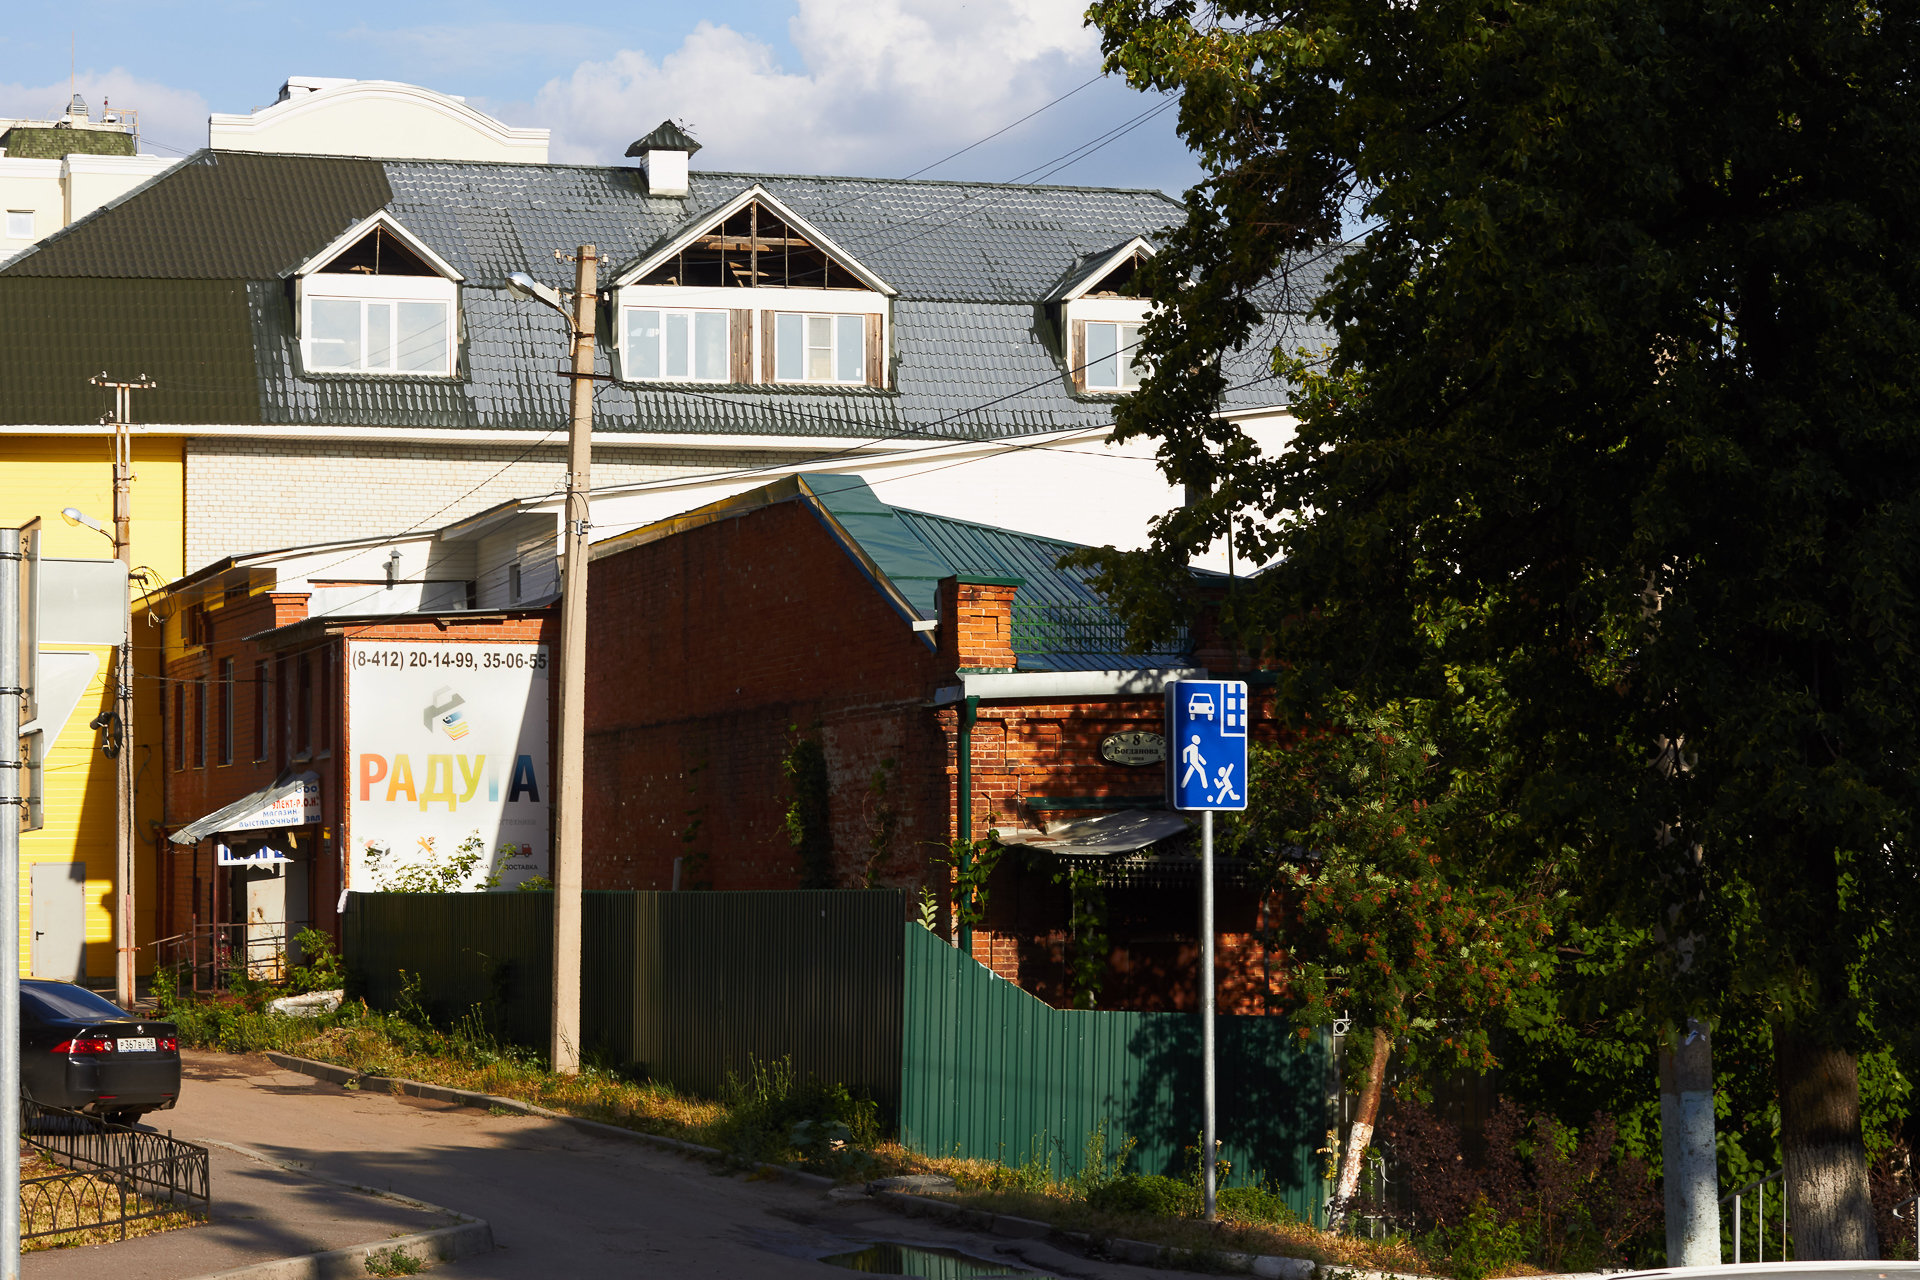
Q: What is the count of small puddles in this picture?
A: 1